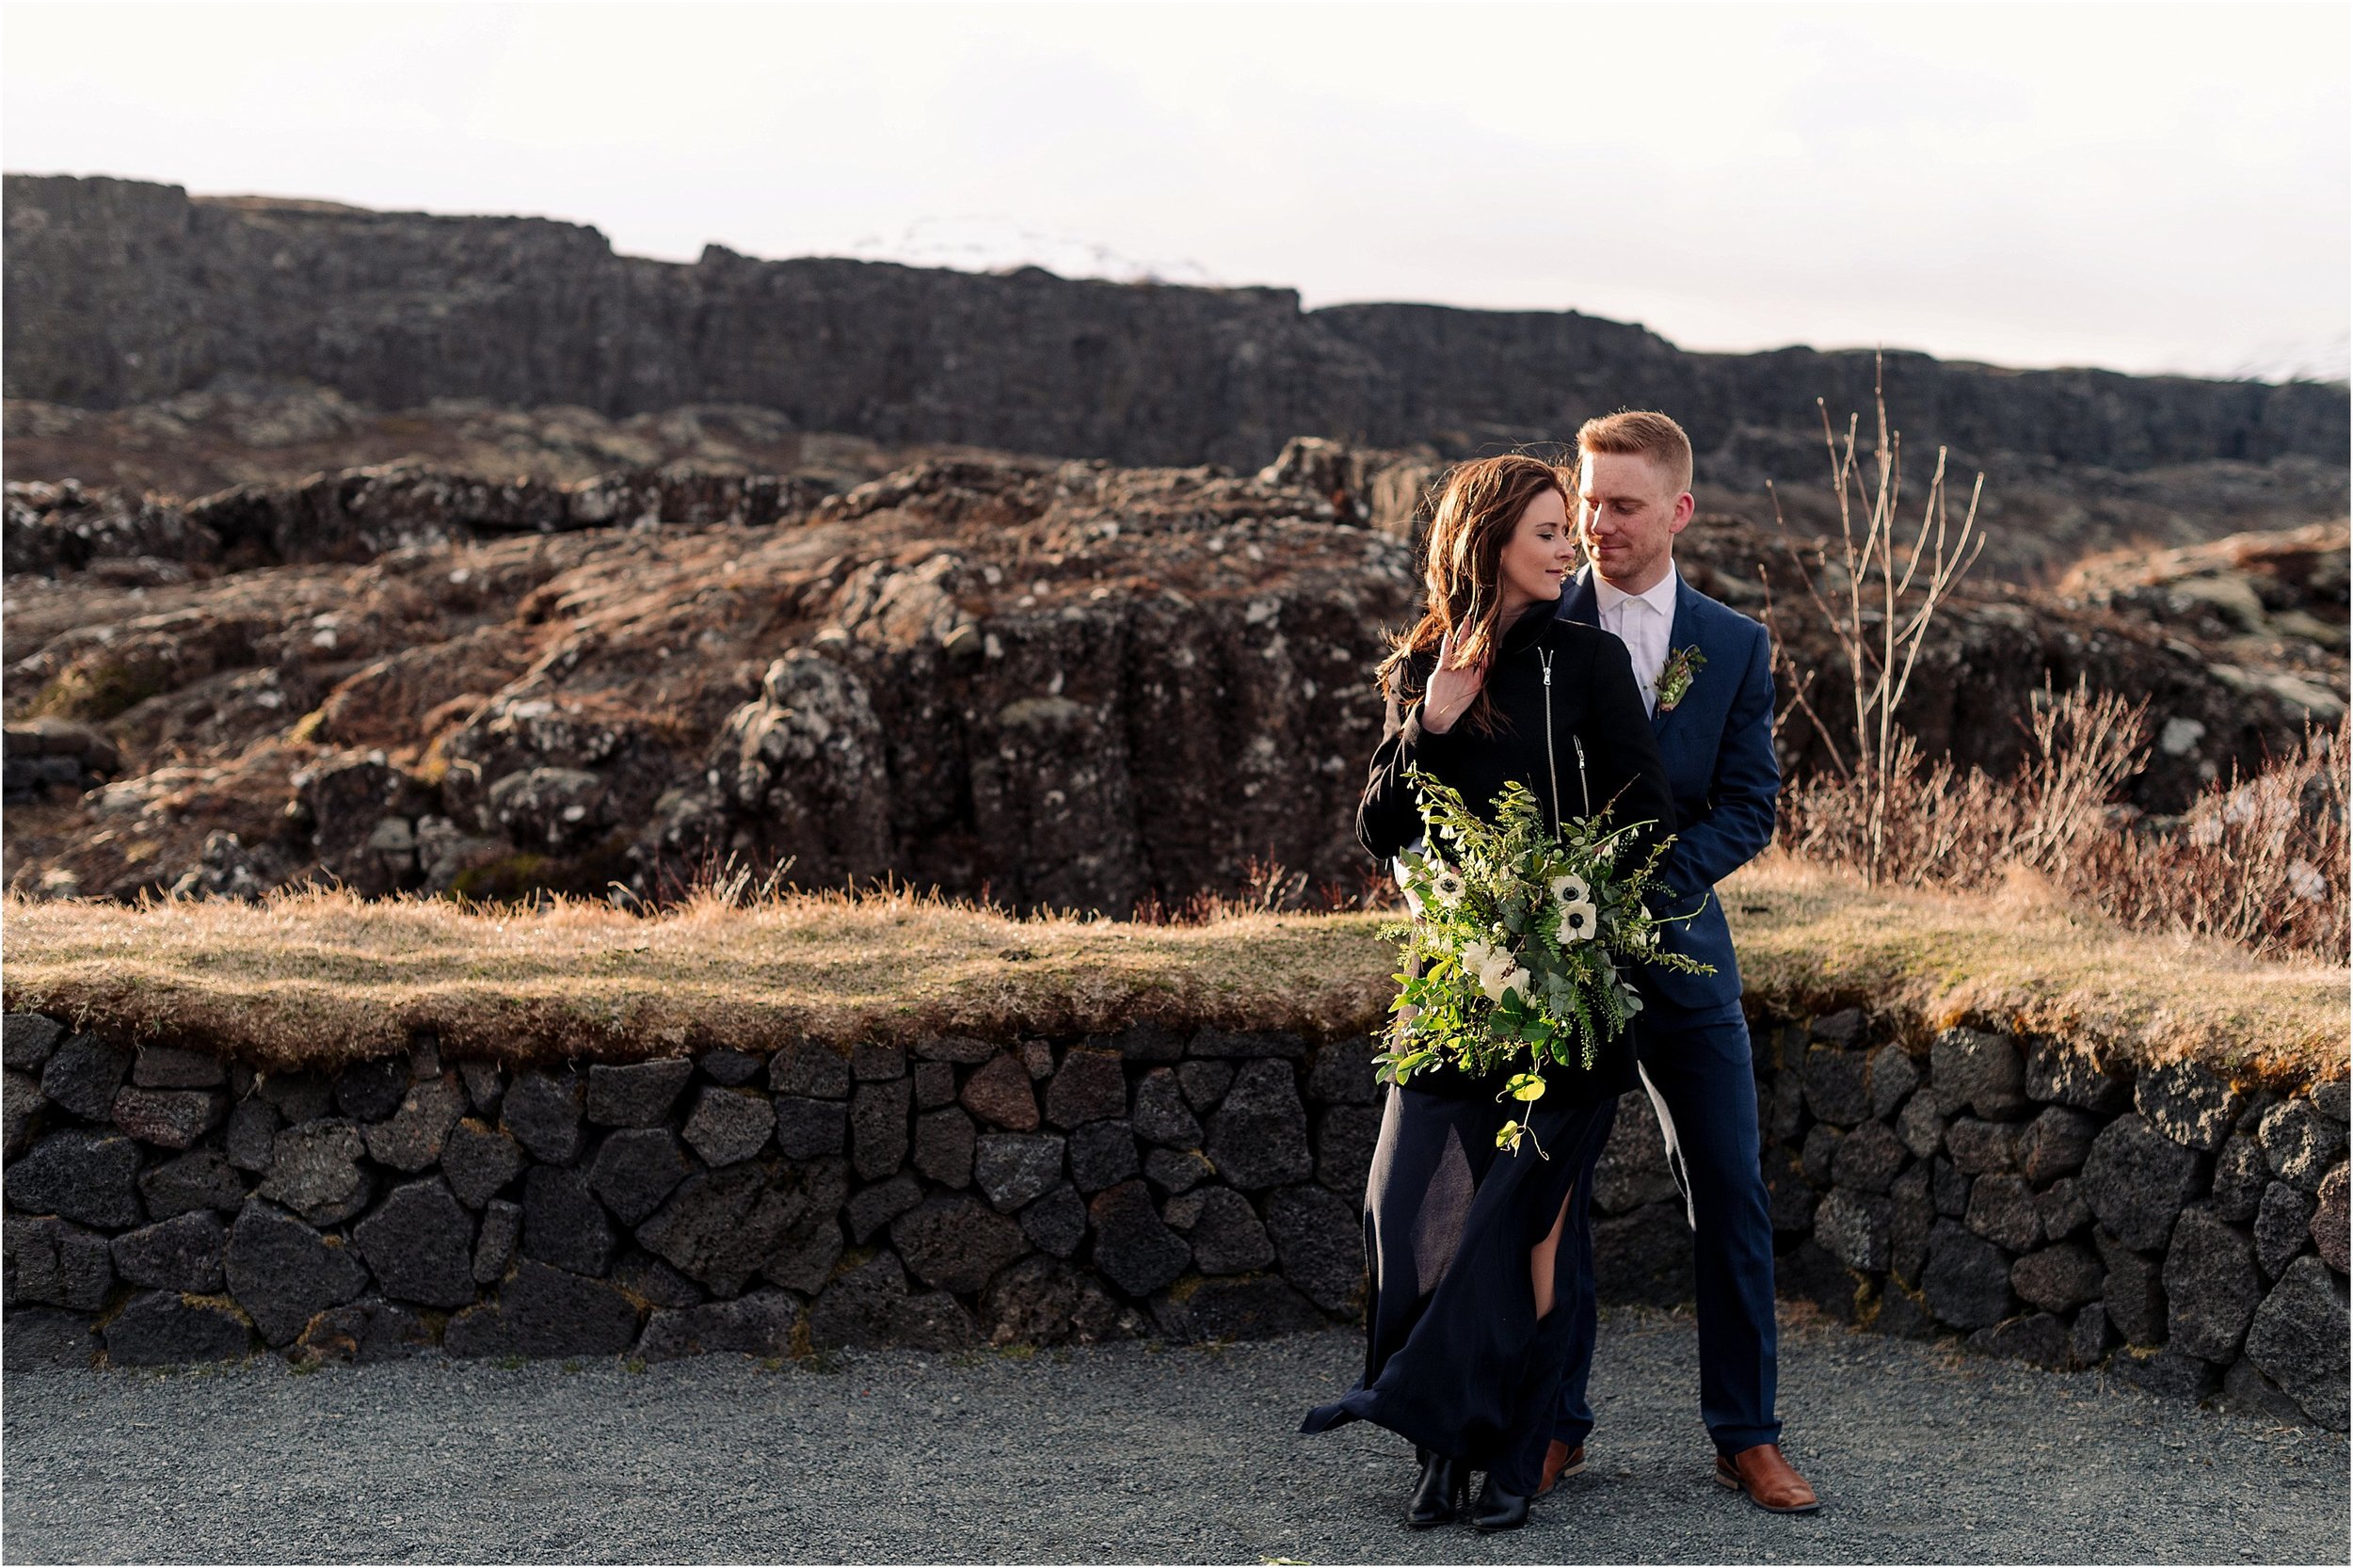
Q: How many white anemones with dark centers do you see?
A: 3